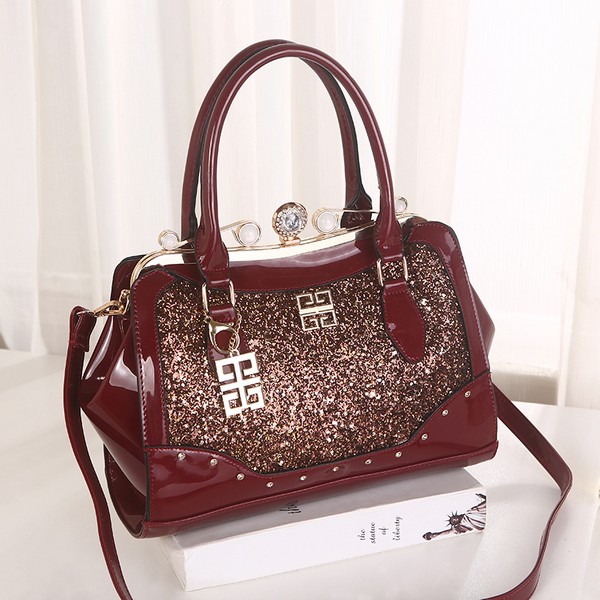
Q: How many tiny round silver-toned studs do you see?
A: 11